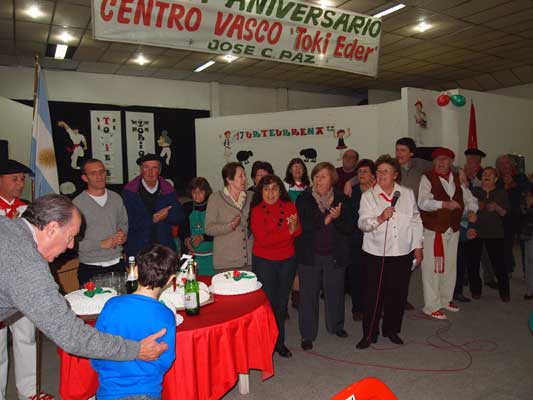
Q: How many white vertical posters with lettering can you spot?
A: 2